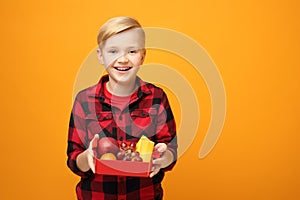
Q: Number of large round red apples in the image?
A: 1